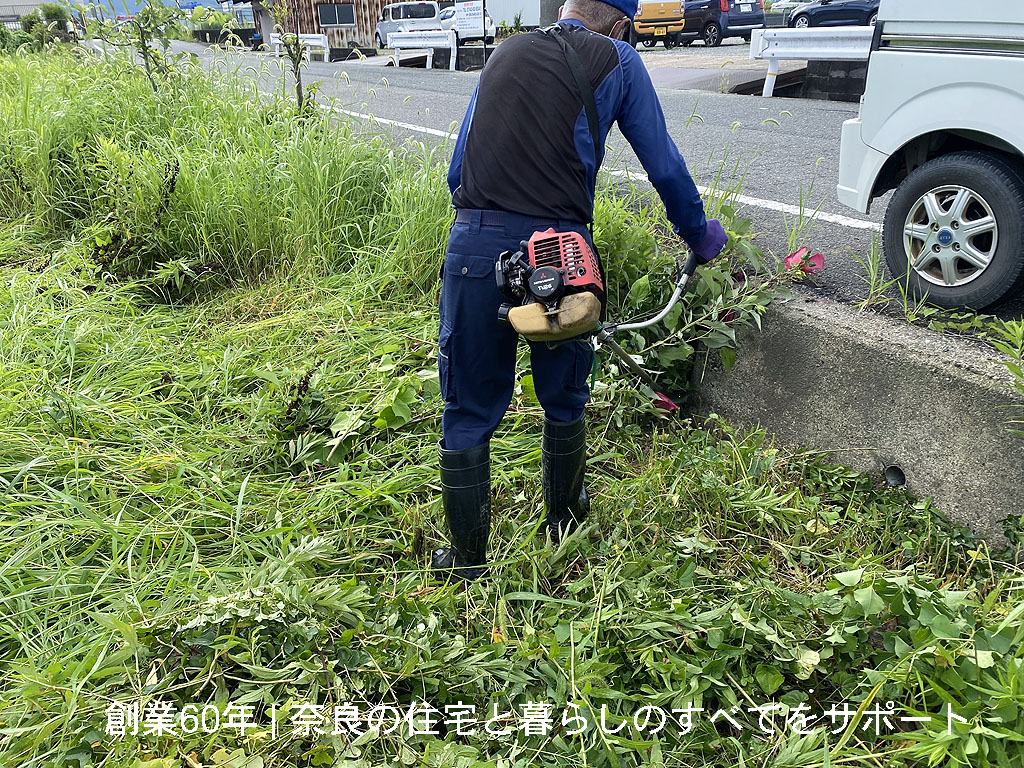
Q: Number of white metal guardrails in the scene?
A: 3